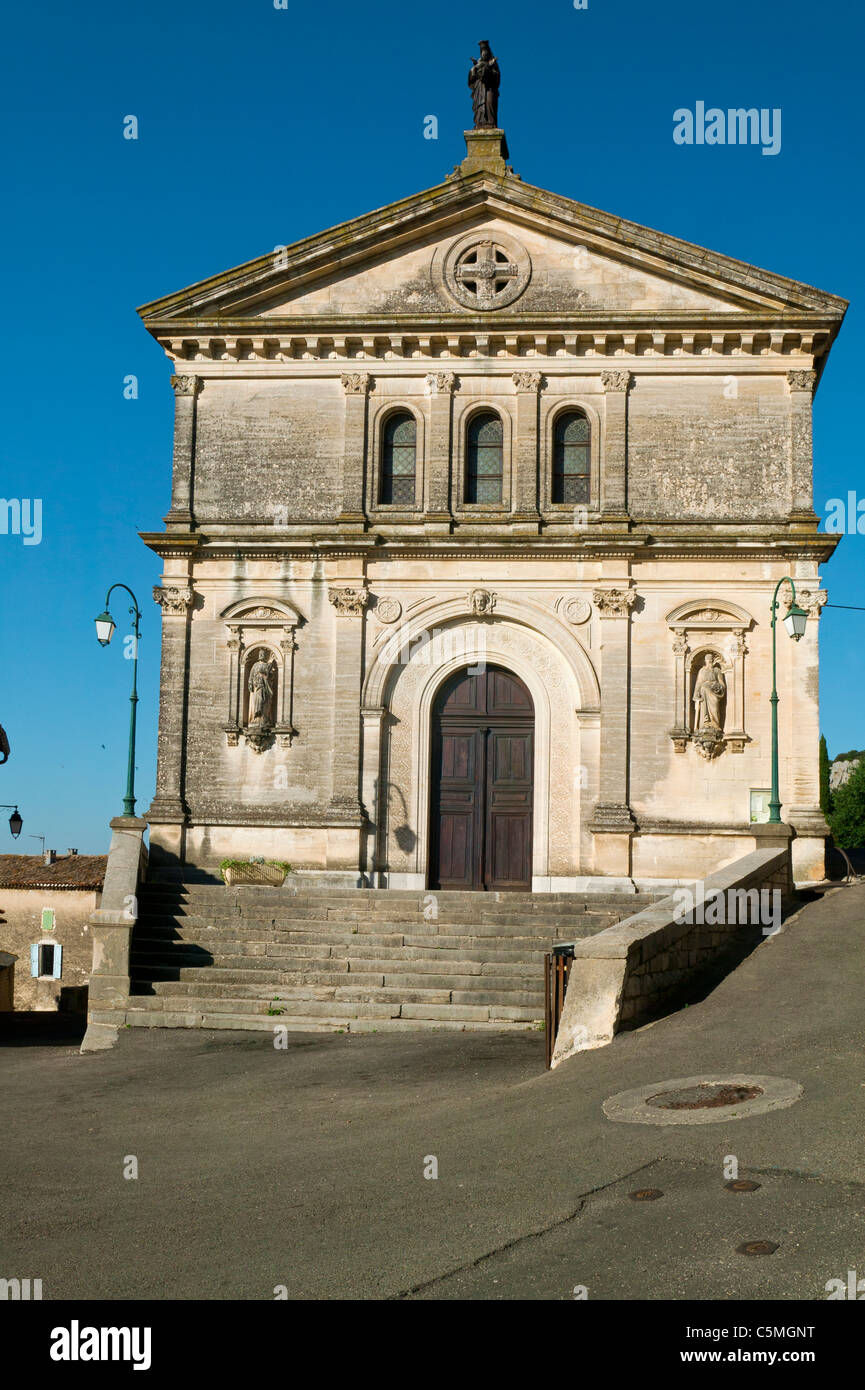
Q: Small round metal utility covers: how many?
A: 3